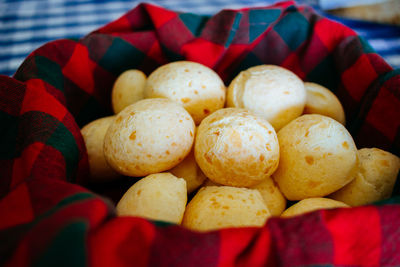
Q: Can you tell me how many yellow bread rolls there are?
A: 14